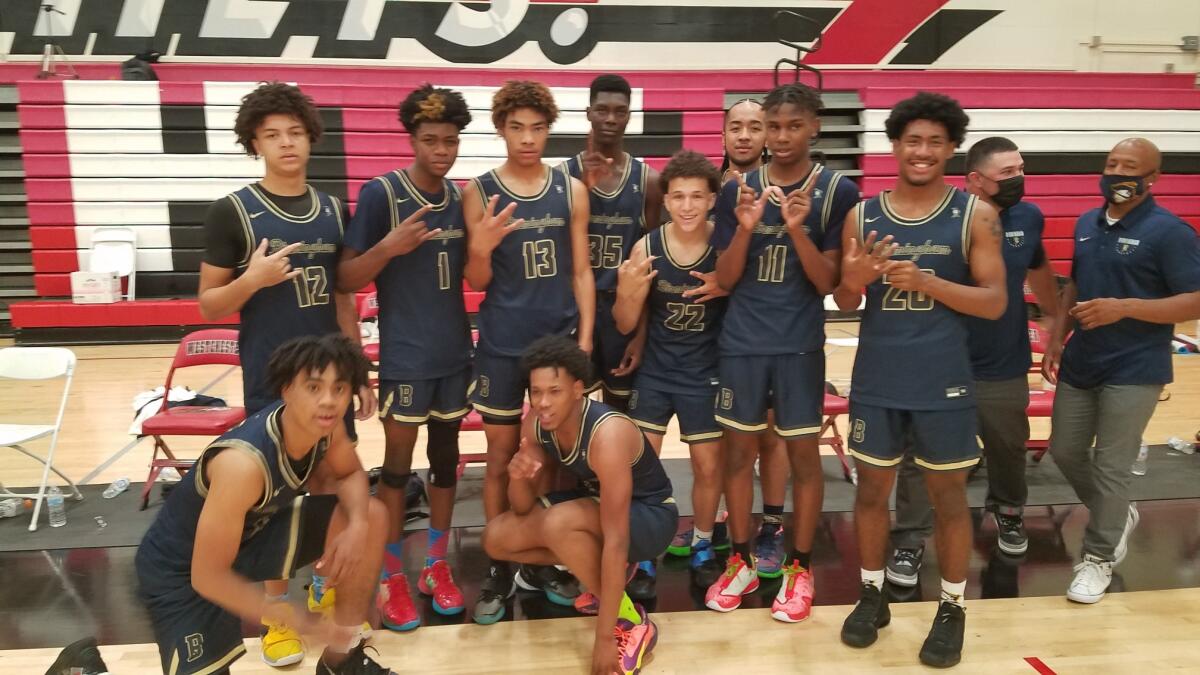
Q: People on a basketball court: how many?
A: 12